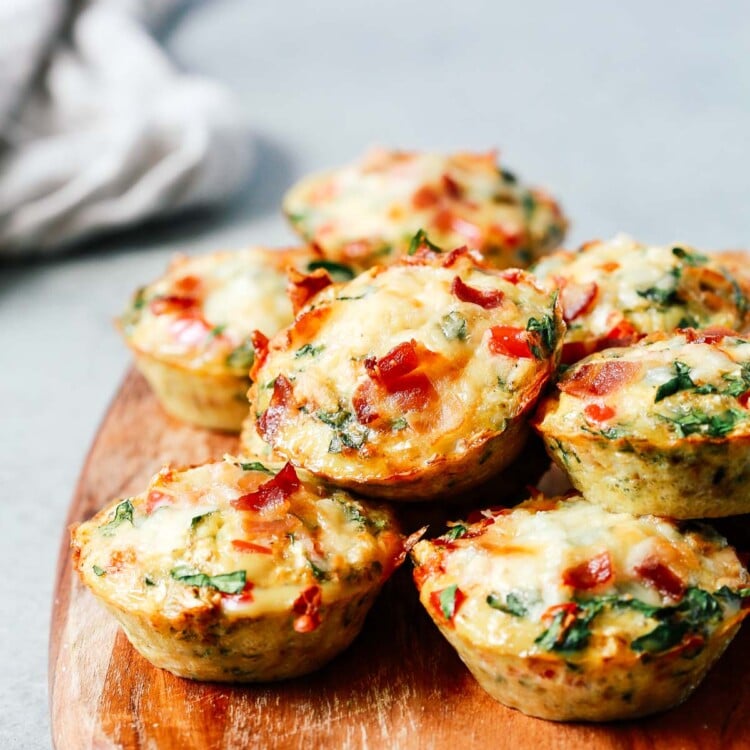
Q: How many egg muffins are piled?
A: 7